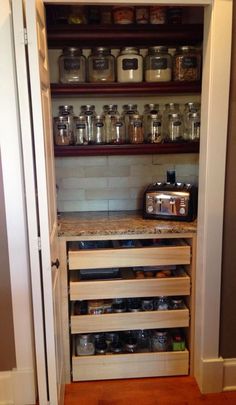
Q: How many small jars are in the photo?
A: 15